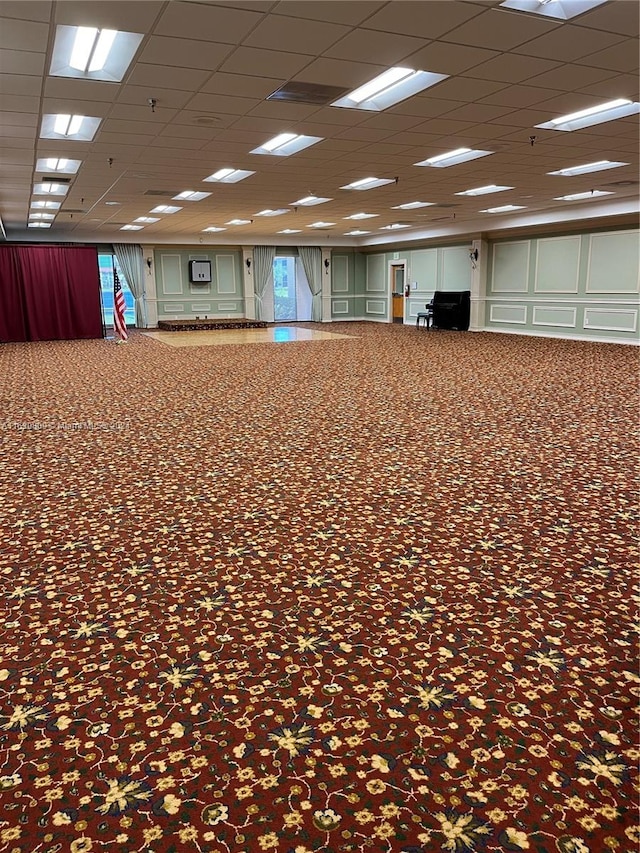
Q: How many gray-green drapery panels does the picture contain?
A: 3